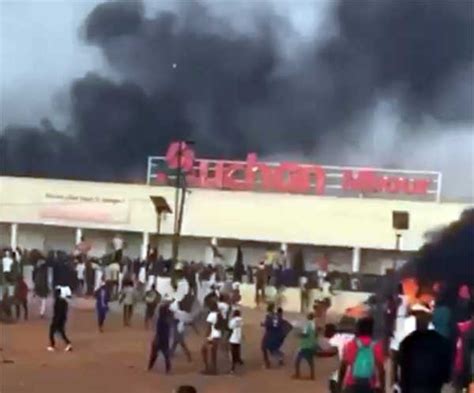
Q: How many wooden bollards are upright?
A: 0